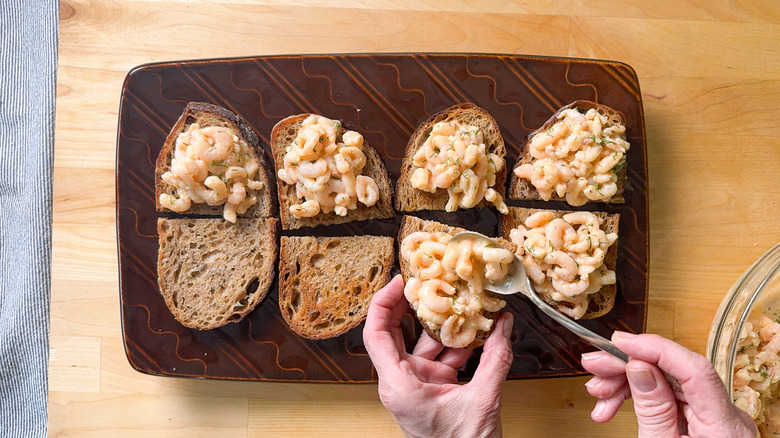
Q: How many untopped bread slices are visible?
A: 2